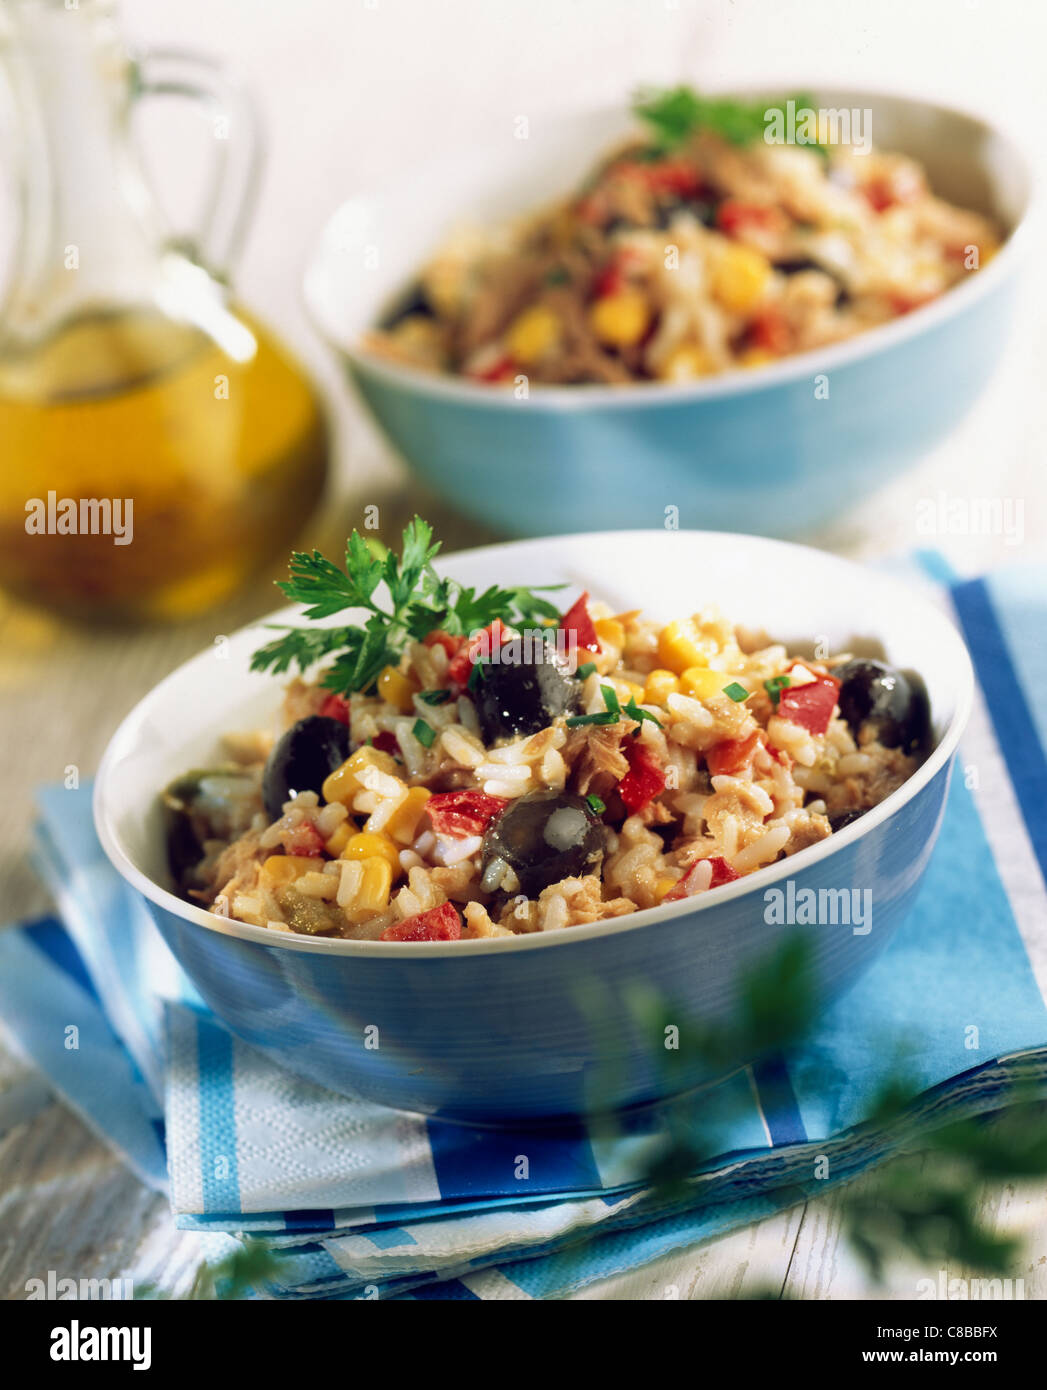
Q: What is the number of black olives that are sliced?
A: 0